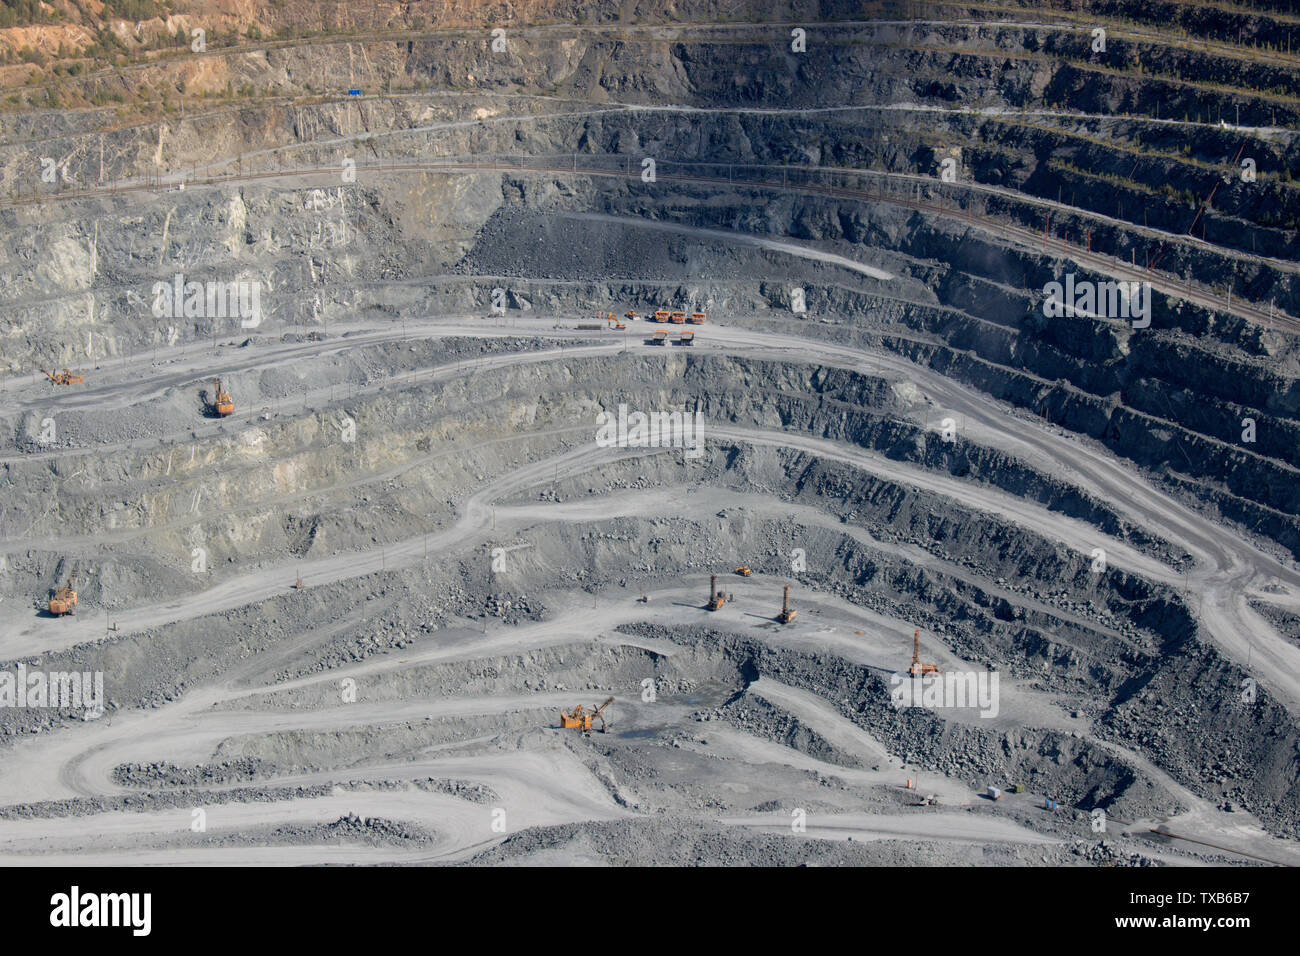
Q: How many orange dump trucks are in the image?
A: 5